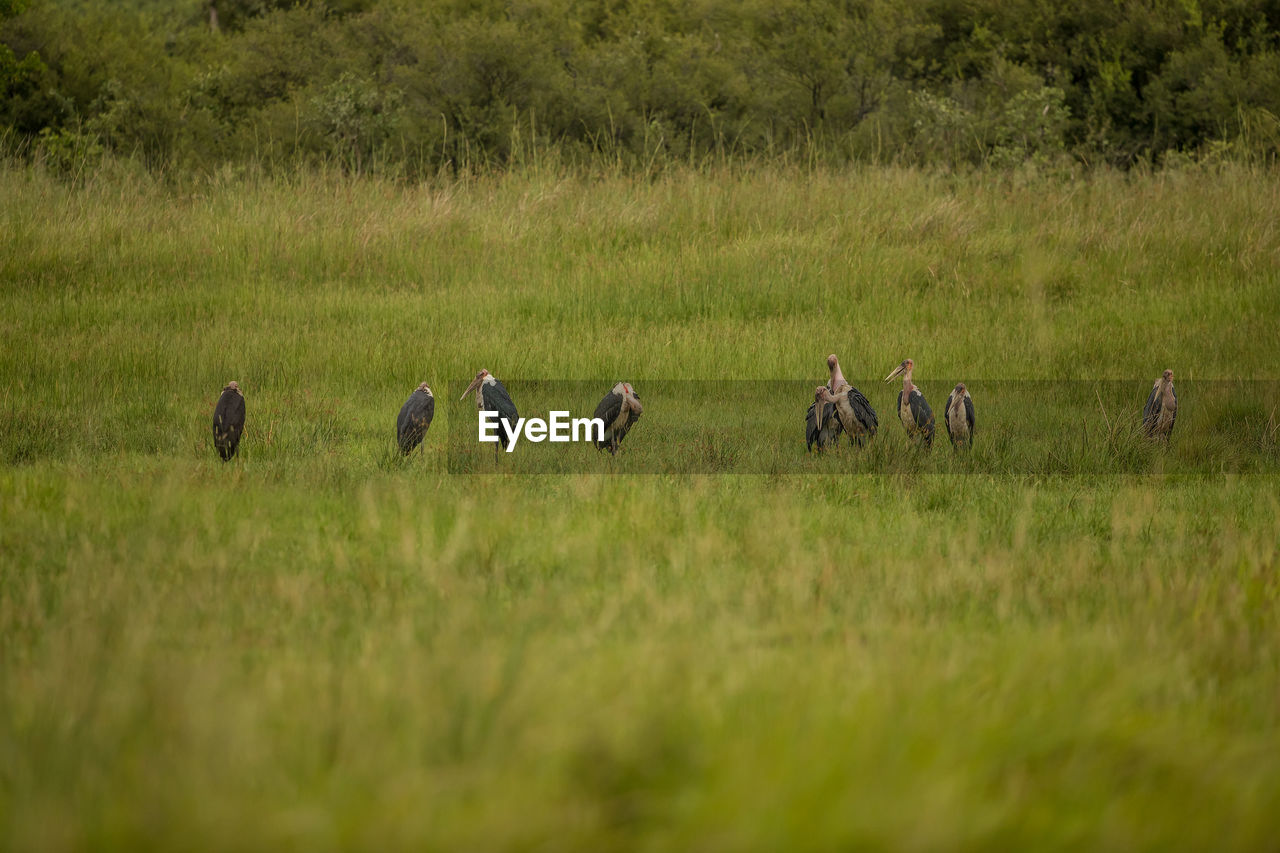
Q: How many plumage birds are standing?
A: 9